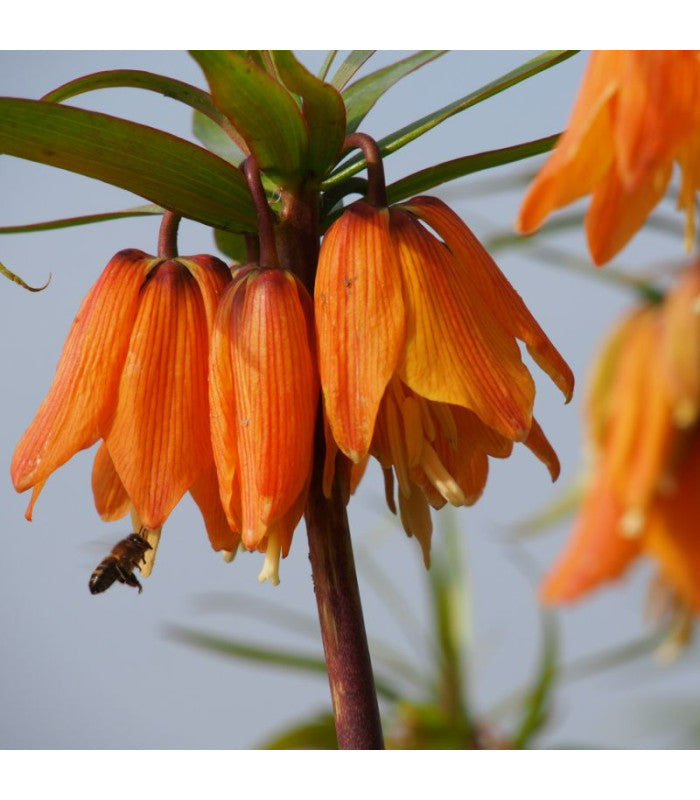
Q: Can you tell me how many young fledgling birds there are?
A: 0